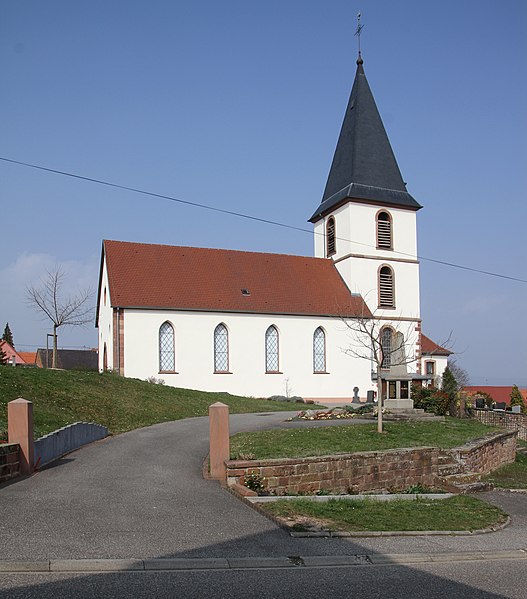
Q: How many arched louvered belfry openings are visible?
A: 3